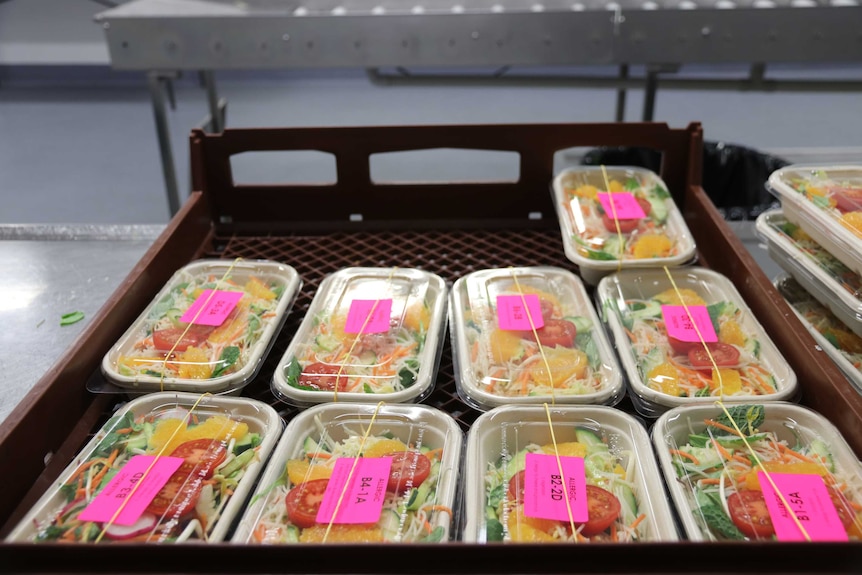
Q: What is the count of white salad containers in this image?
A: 12